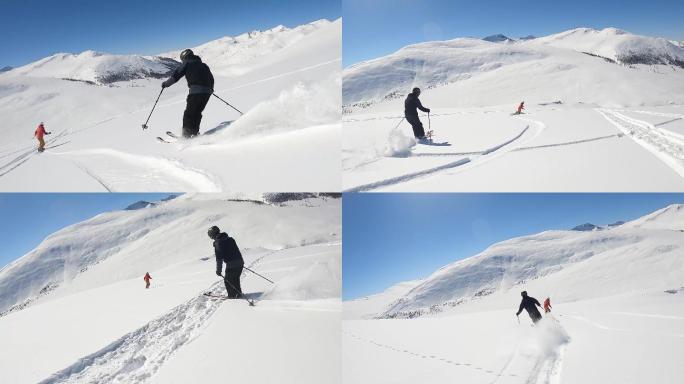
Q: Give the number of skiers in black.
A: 4